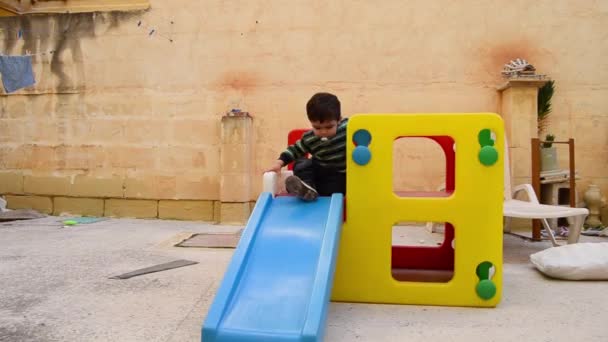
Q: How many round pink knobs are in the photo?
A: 0